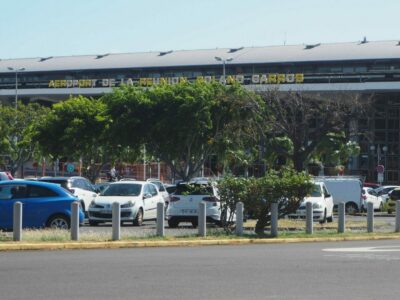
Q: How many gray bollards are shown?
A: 11